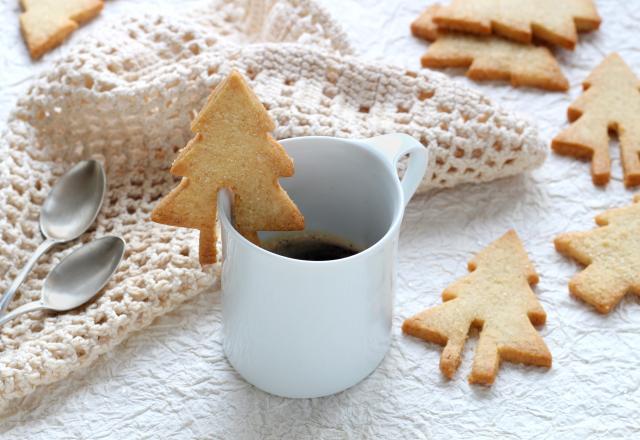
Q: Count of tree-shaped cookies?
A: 7